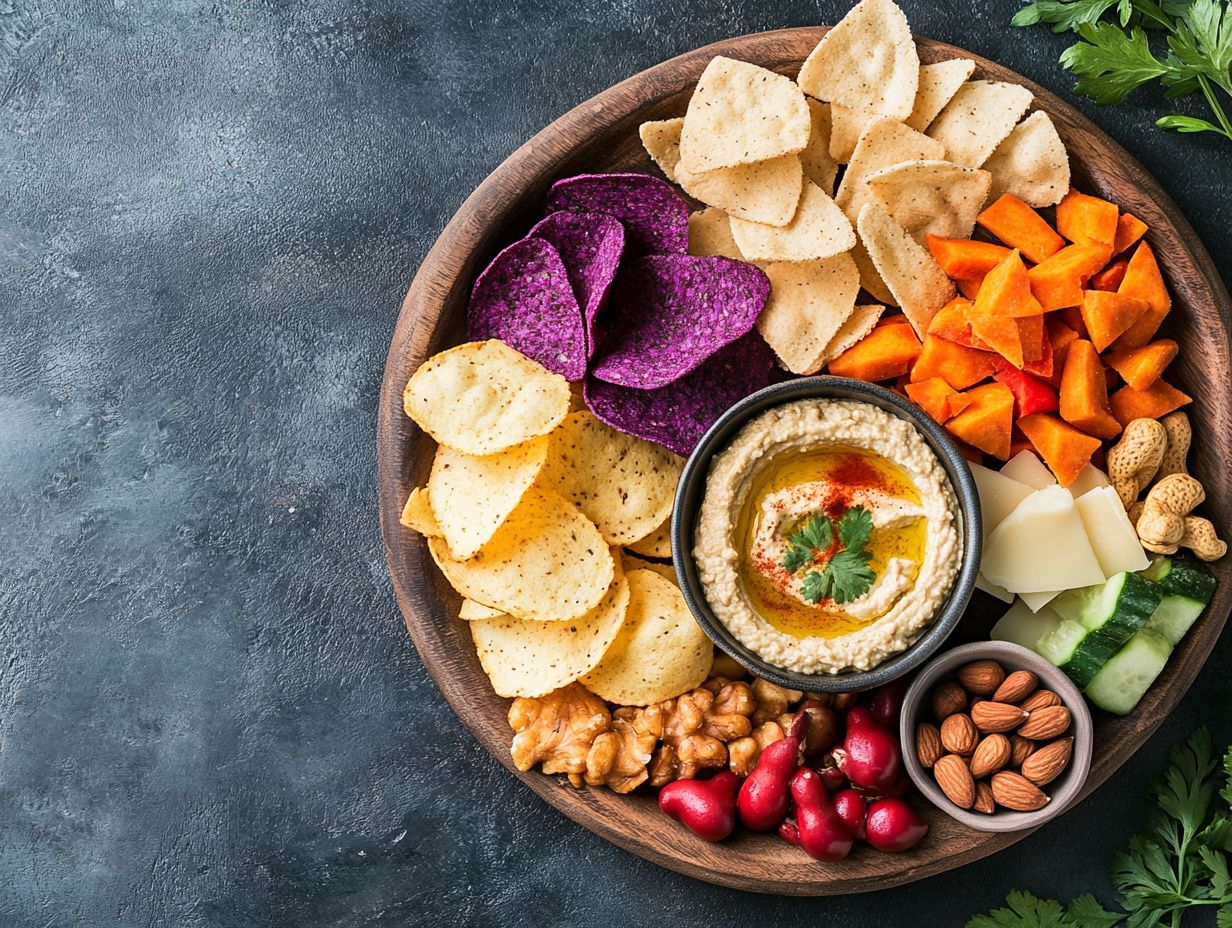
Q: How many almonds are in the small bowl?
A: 14